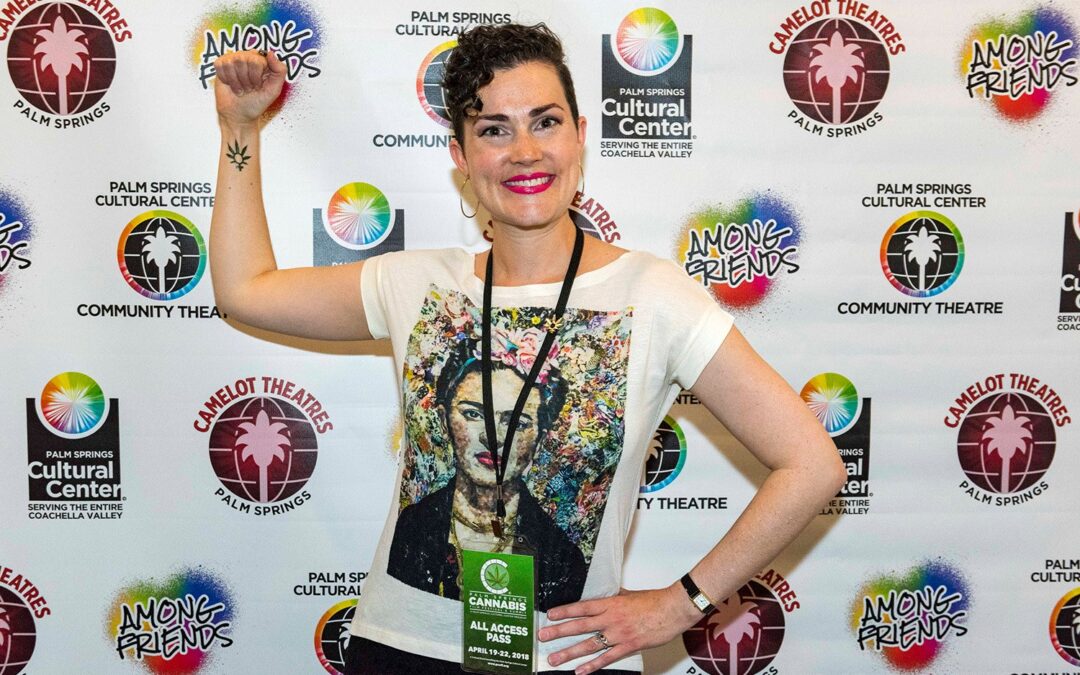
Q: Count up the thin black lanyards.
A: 1